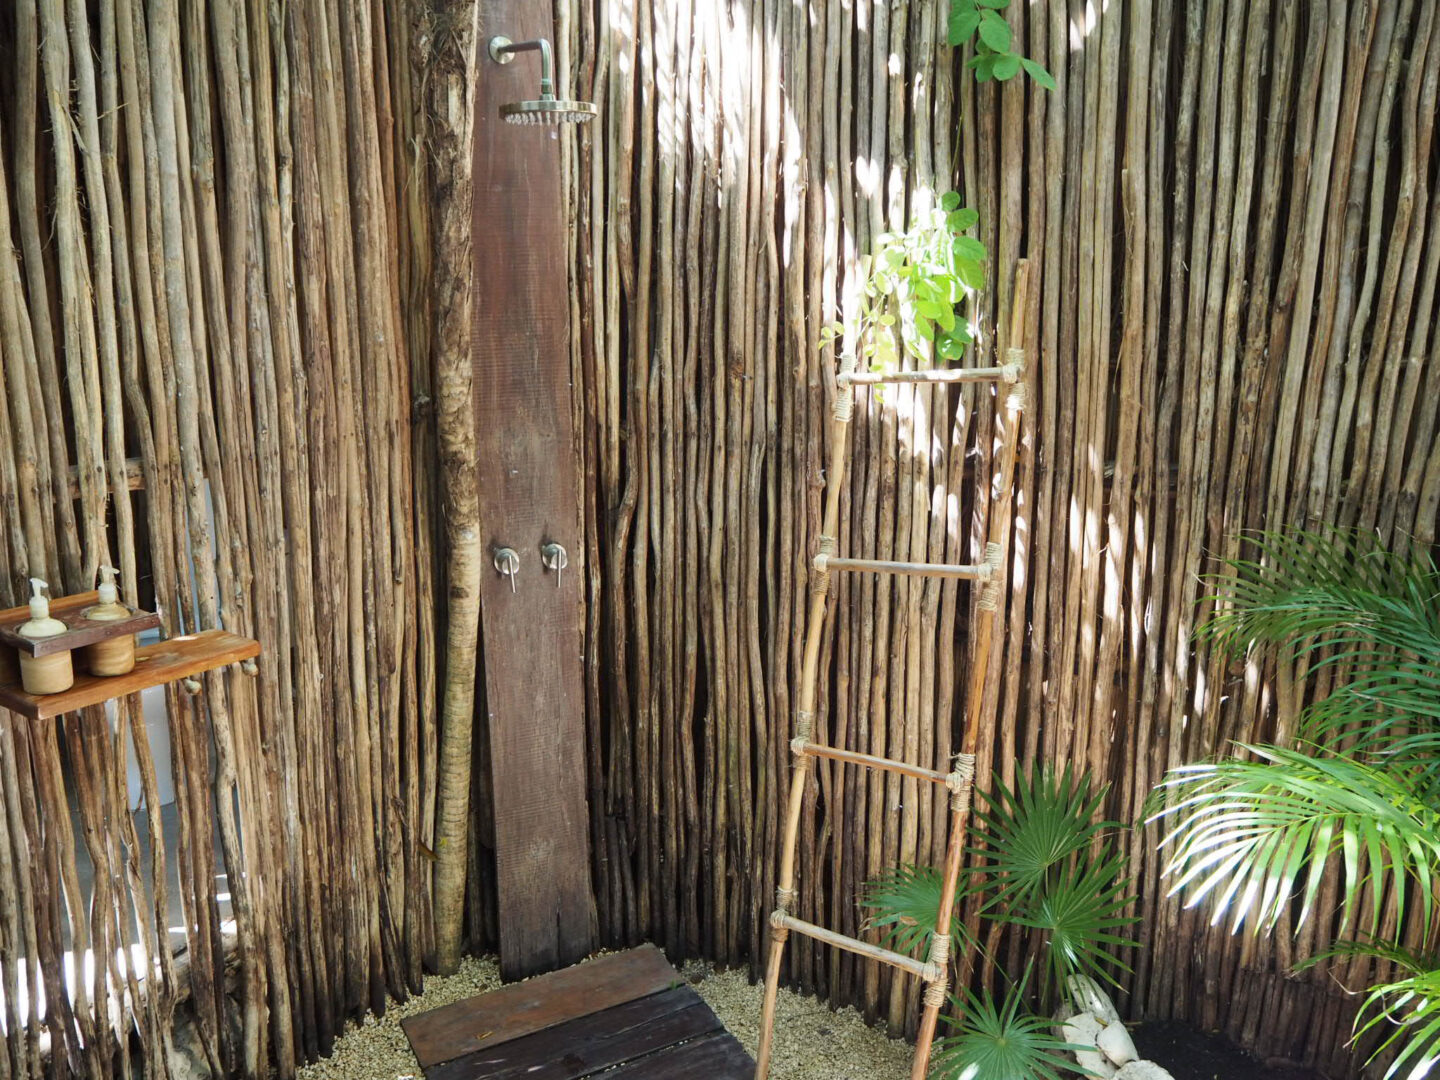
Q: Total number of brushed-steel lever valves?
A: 2